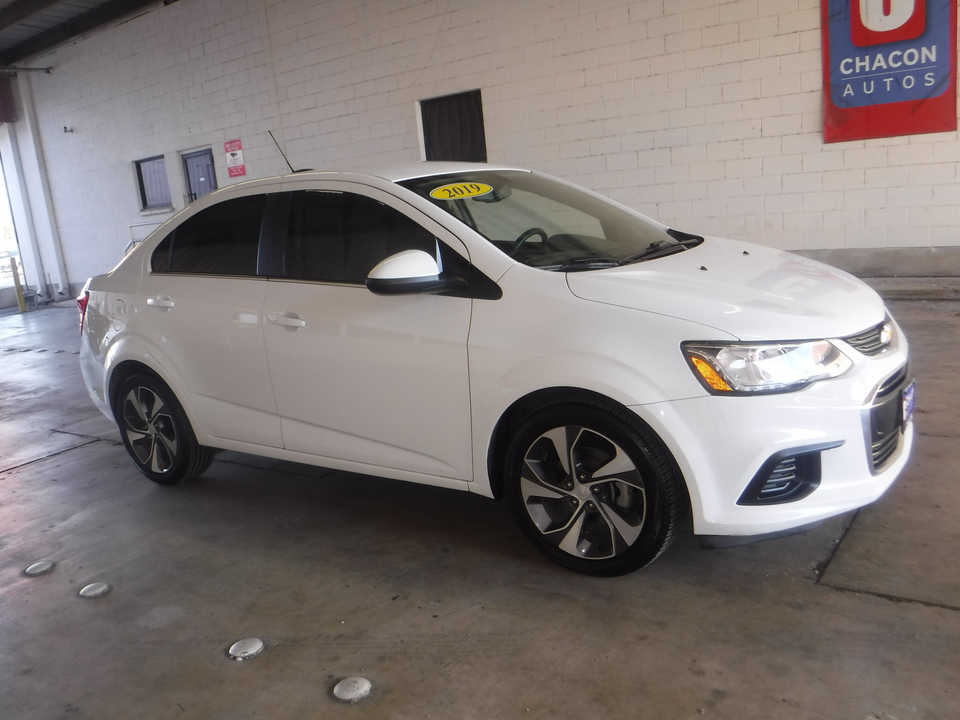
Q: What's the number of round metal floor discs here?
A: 4